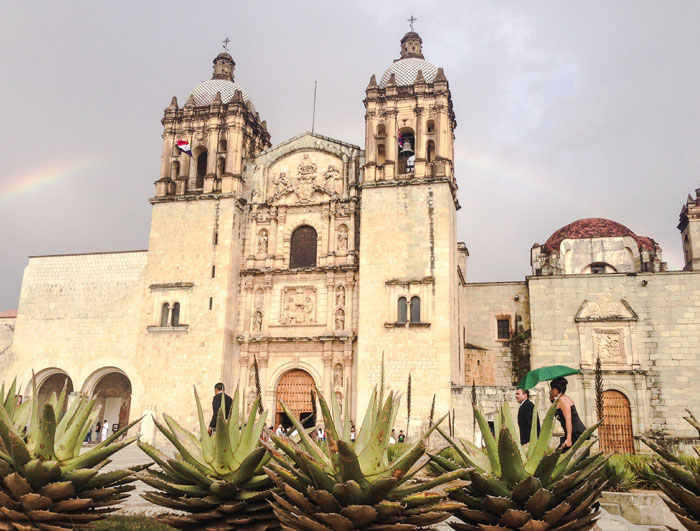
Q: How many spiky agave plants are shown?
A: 5